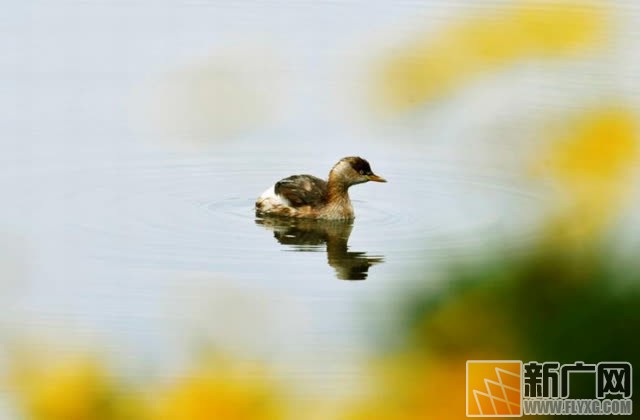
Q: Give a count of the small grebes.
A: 1